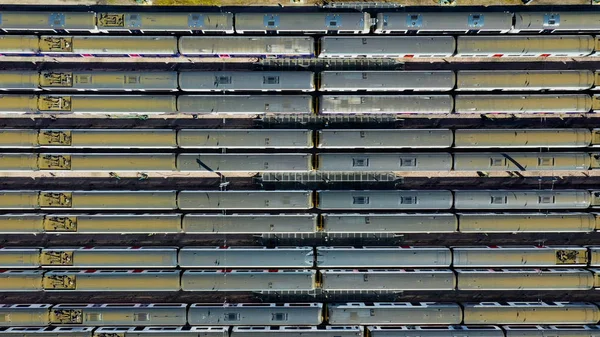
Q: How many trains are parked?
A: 12